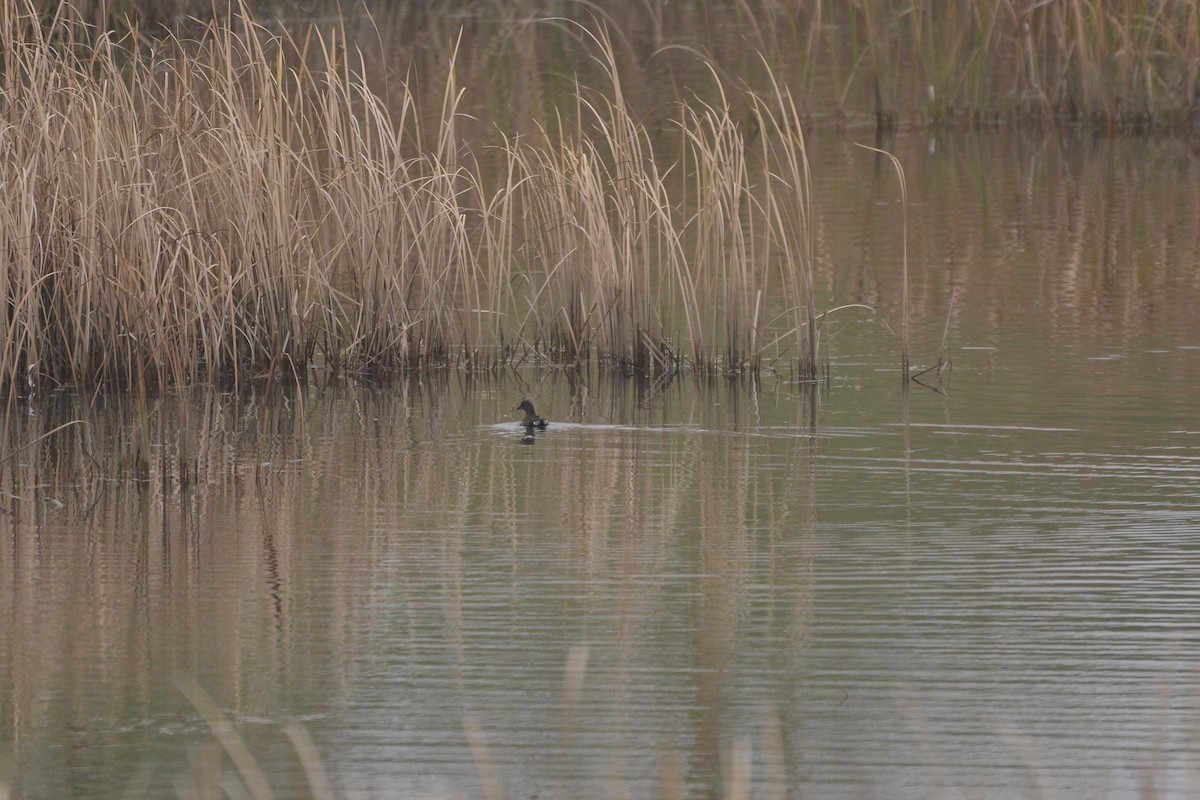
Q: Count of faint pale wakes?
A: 1